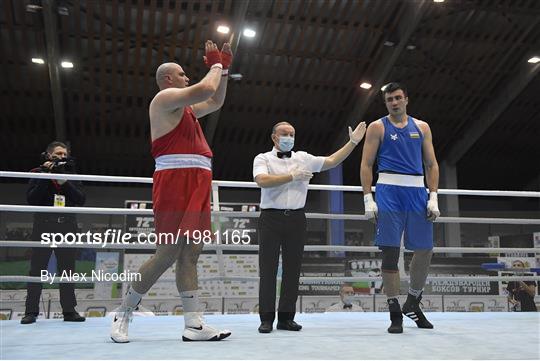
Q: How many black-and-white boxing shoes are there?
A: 4